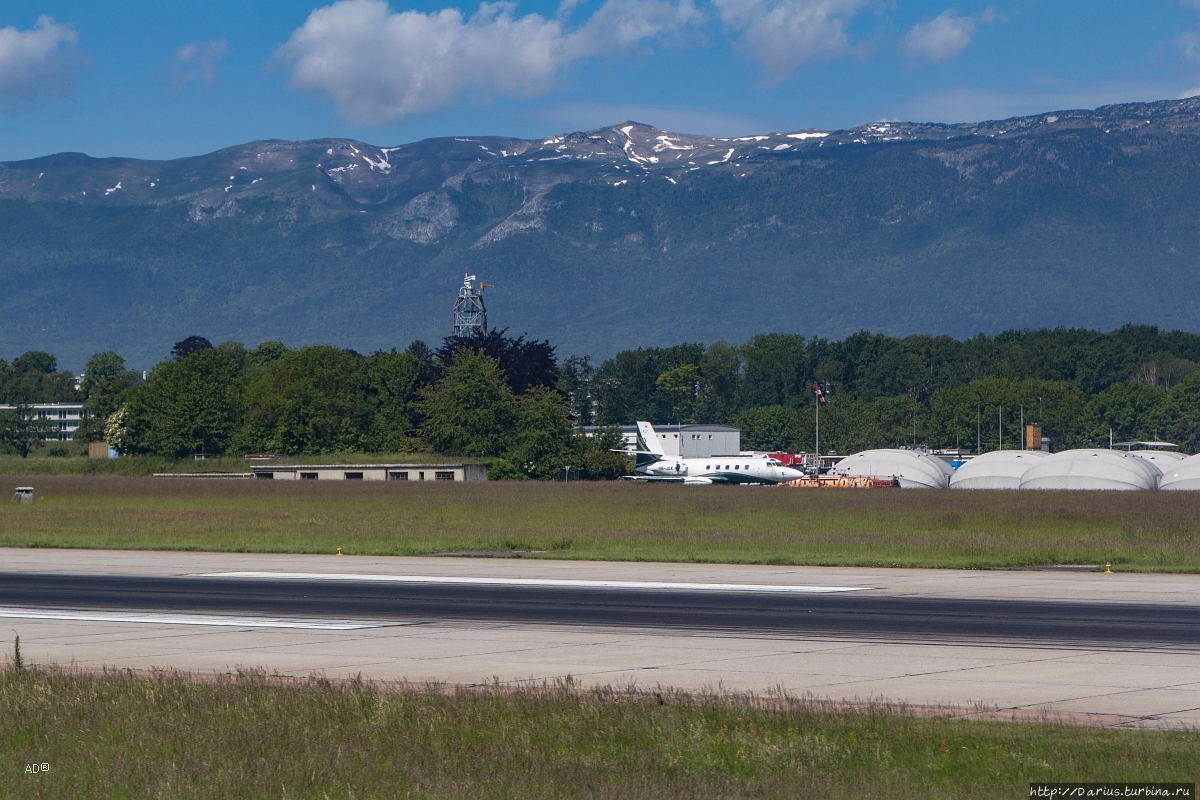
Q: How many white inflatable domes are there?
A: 5